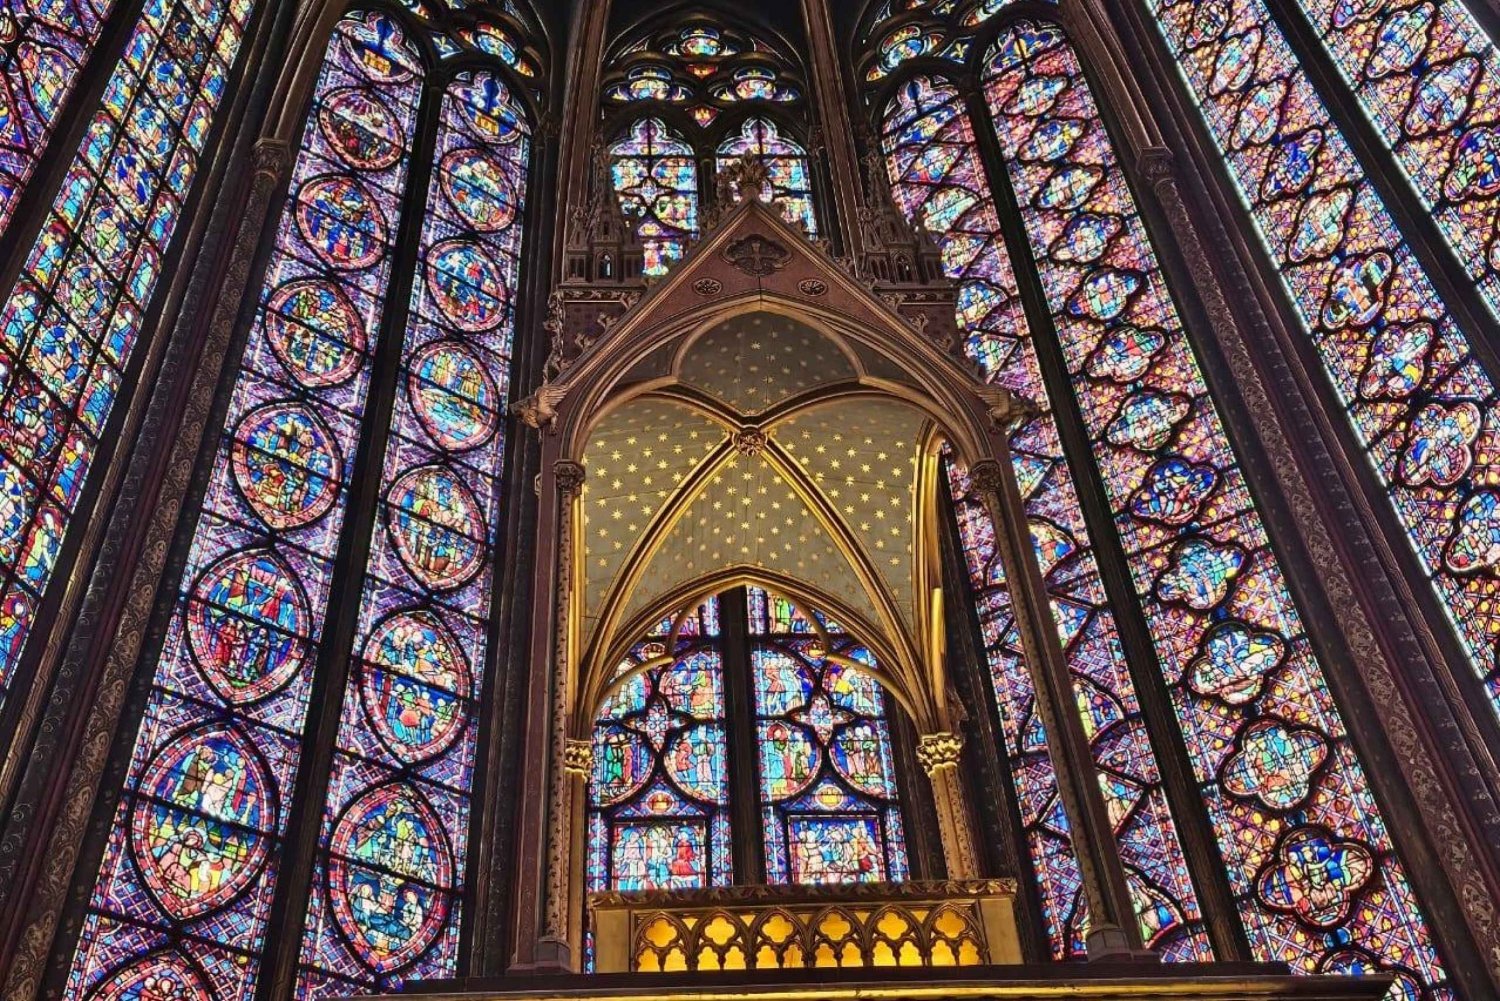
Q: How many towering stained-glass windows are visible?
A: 5